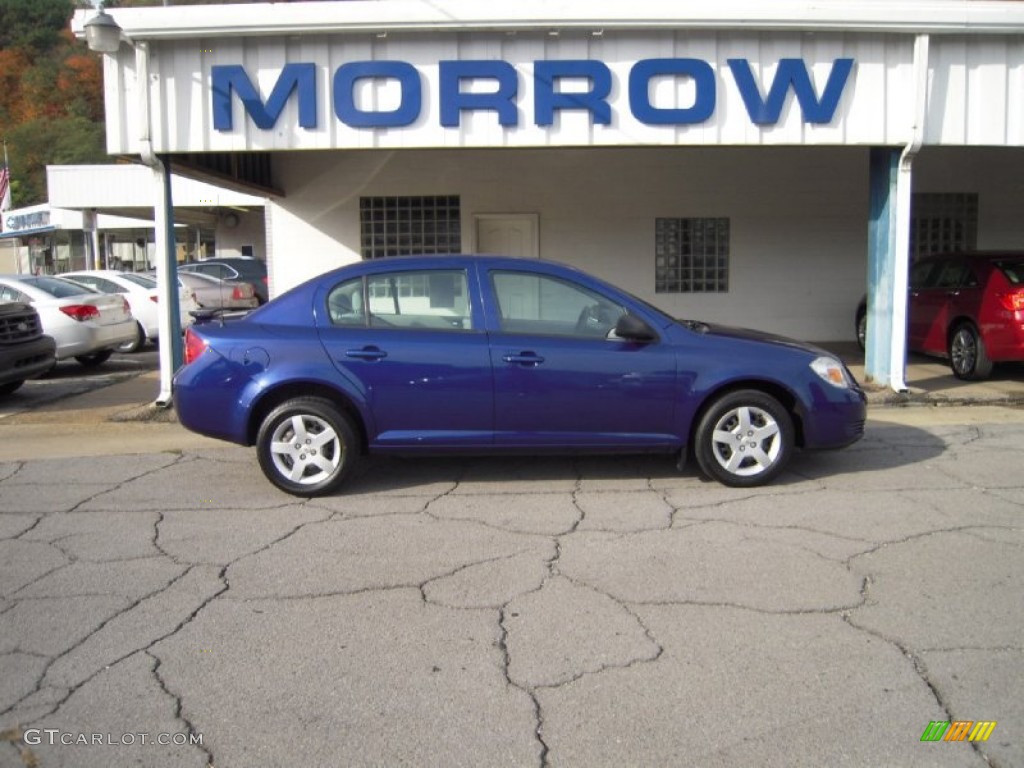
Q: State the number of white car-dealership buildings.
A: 2